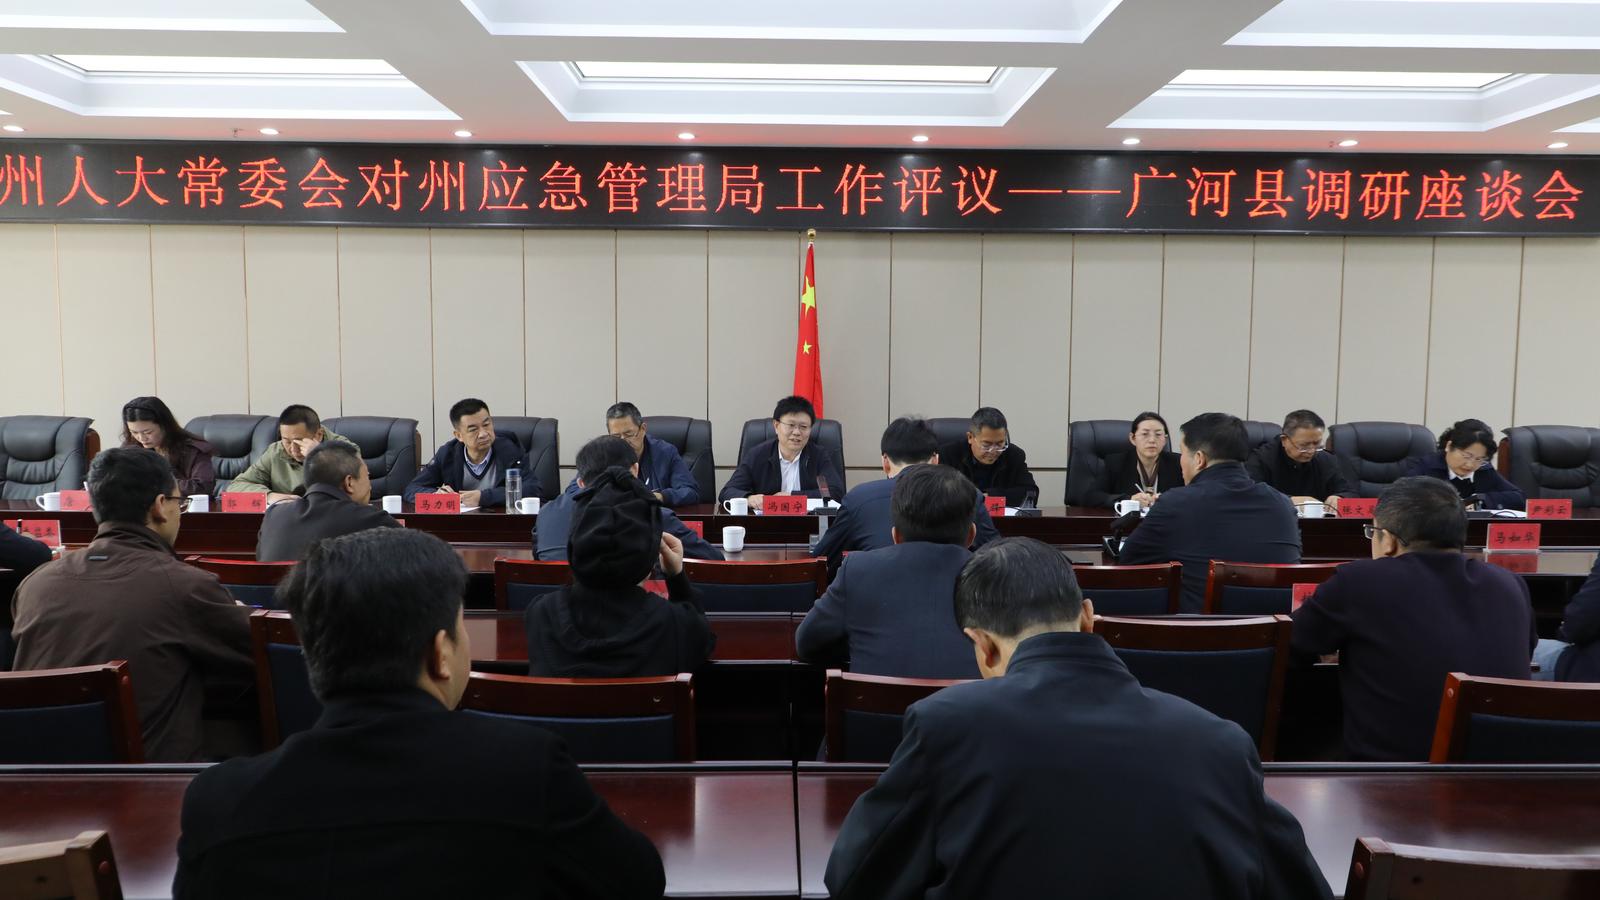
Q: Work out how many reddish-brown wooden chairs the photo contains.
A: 13